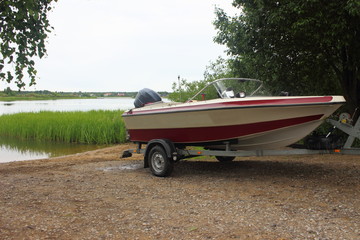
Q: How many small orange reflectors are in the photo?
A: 3